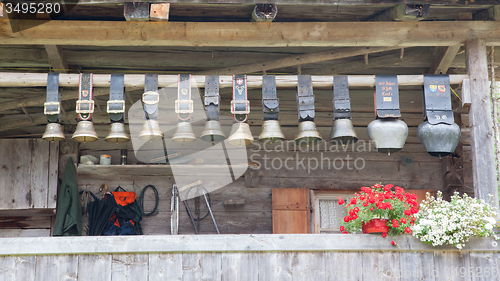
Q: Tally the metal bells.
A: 12